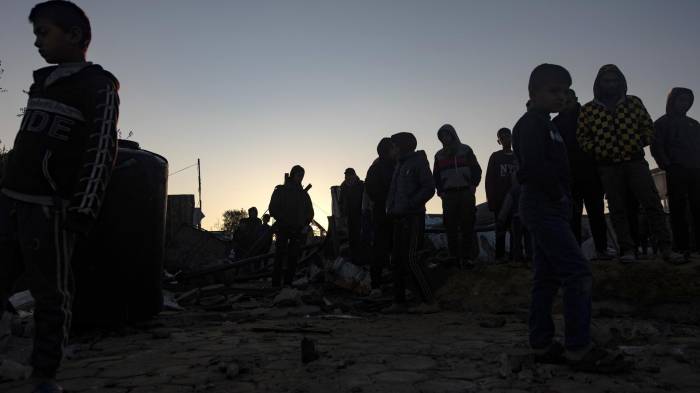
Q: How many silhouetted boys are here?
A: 13